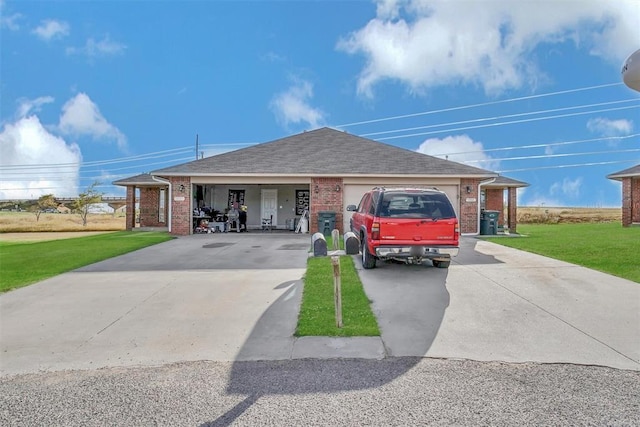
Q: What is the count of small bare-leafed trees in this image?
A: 2